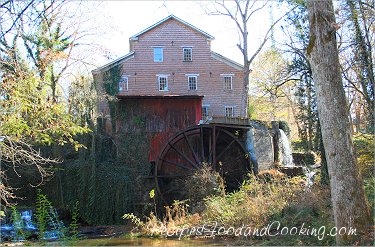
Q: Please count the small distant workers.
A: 0